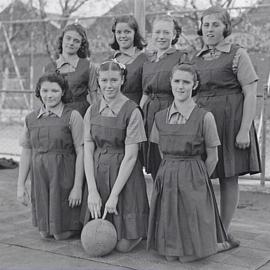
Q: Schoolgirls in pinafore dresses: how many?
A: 7